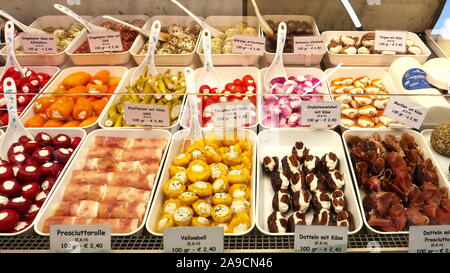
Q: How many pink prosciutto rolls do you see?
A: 14